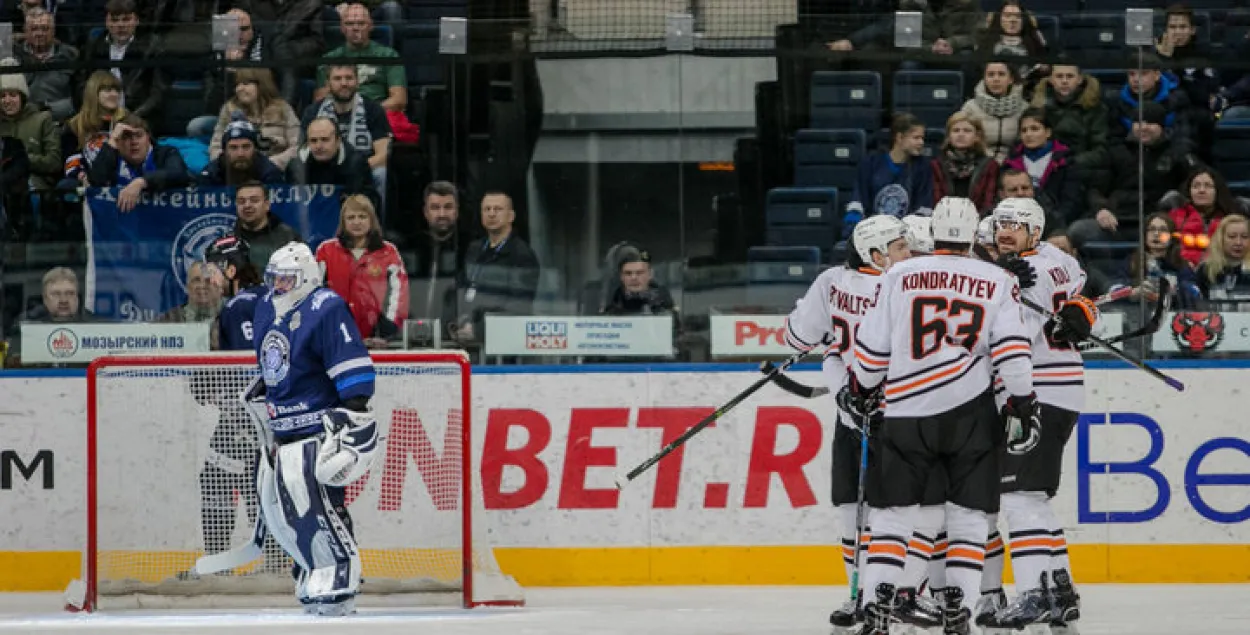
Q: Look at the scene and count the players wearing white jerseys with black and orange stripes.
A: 5